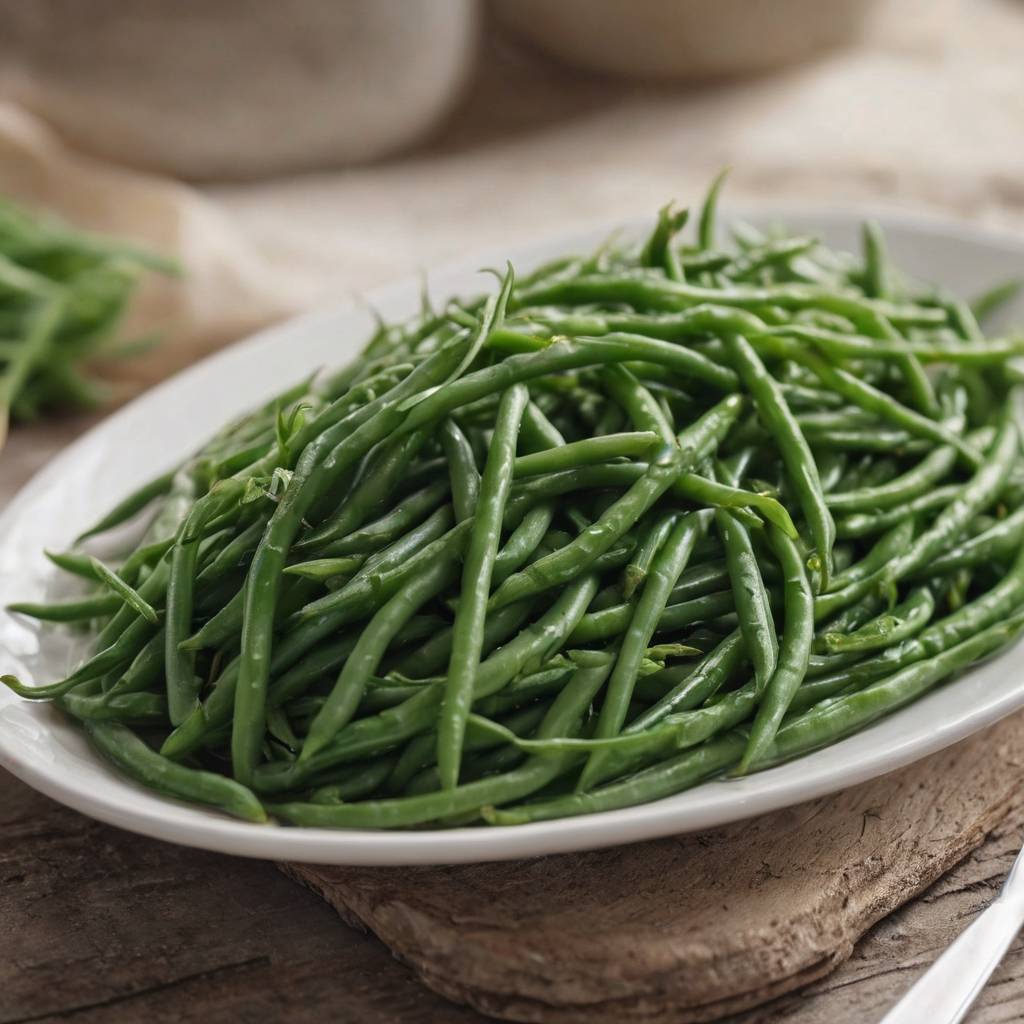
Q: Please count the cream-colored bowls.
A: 2